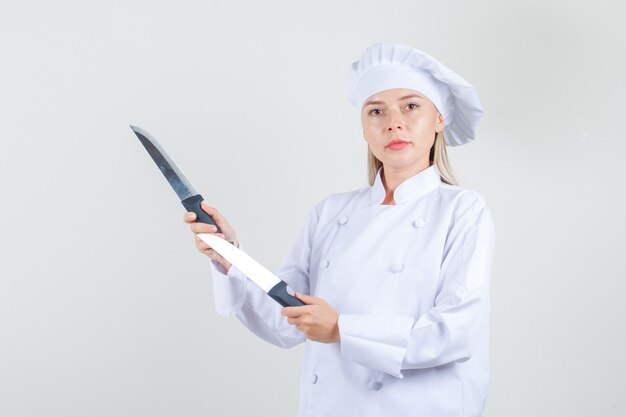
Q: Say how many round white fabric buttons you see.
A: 6